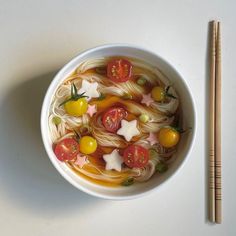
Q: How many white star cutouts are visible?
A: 3